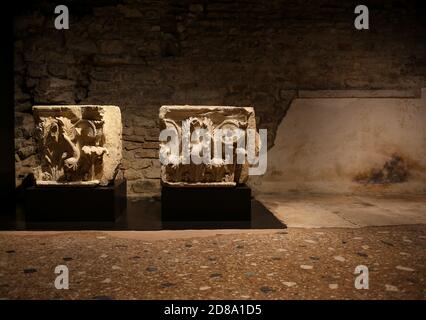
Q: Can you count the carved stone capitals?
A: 2